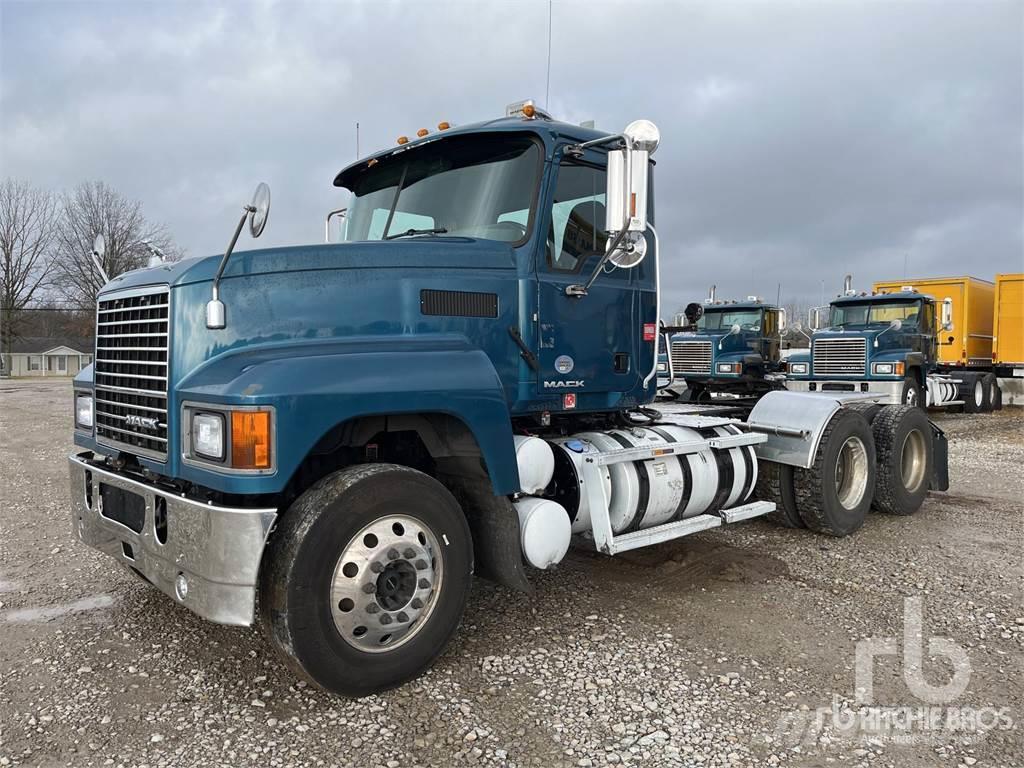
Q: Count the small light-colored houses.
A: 1